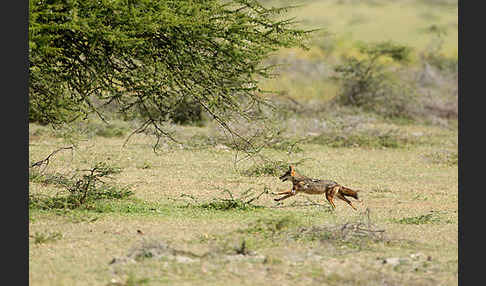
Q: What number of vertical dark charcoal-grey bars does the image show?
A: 2